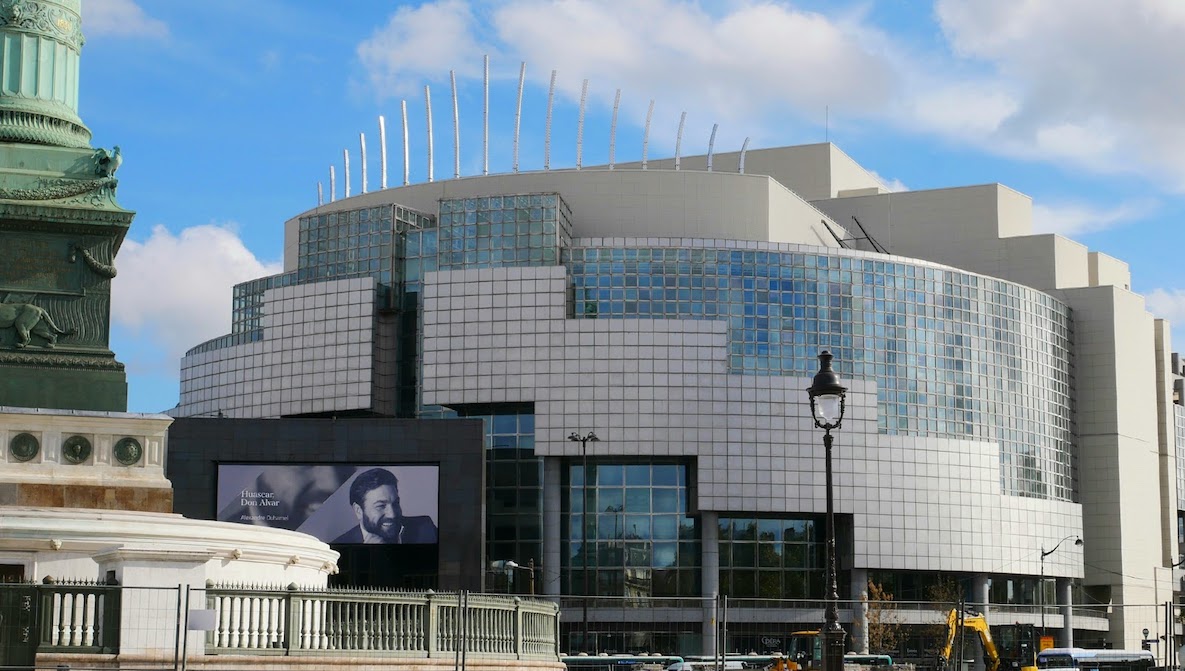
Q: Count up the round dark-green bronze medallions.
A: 3